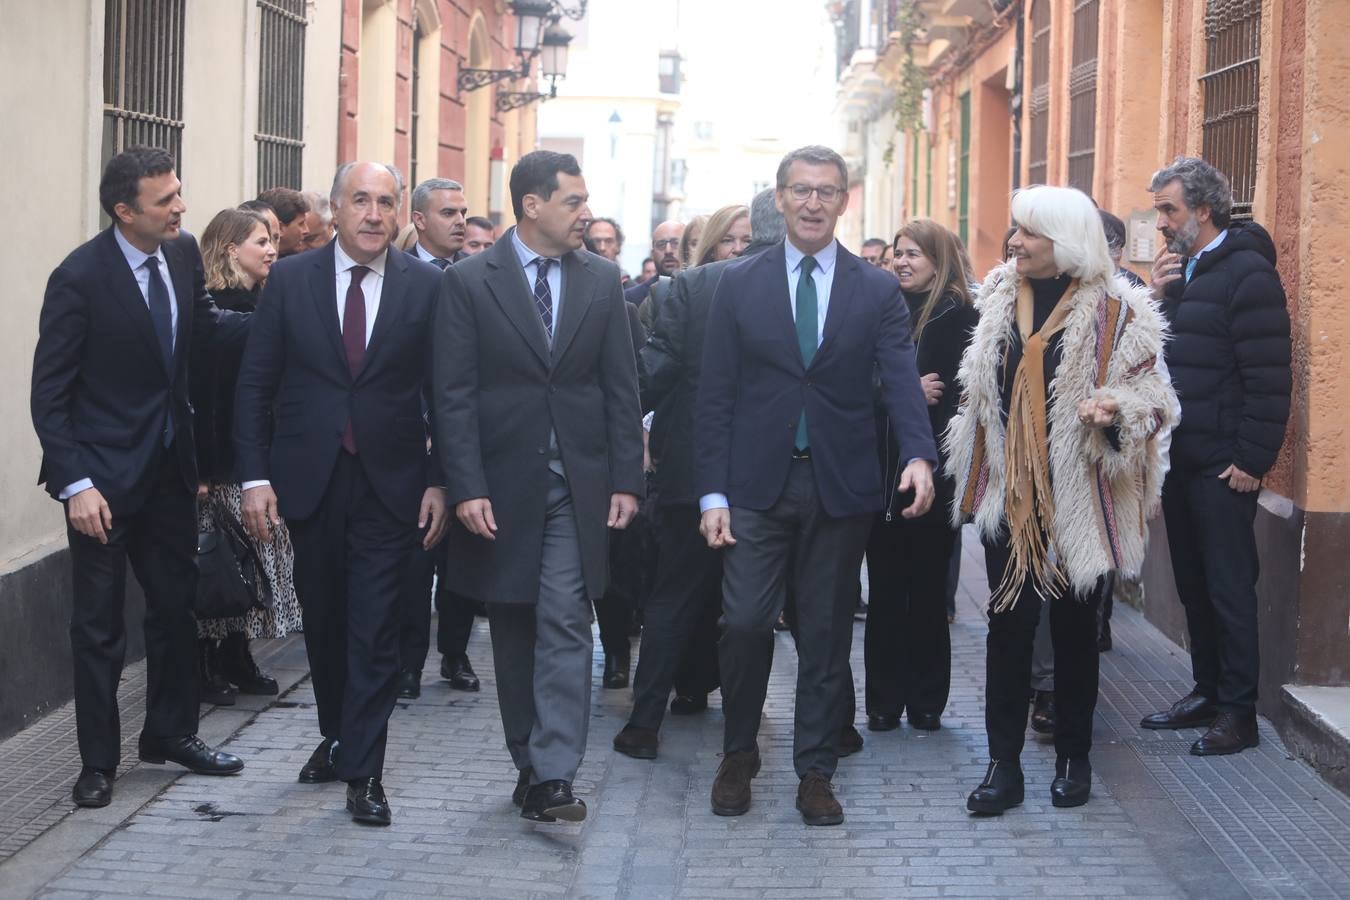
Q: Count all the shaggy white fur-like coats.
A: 1